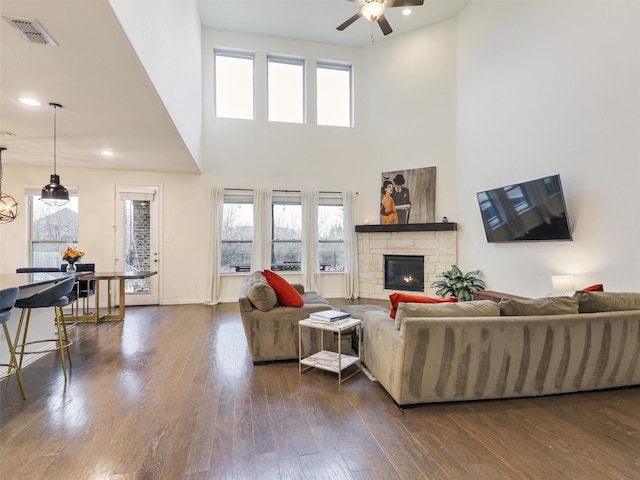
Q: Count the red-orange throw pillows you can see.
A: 3